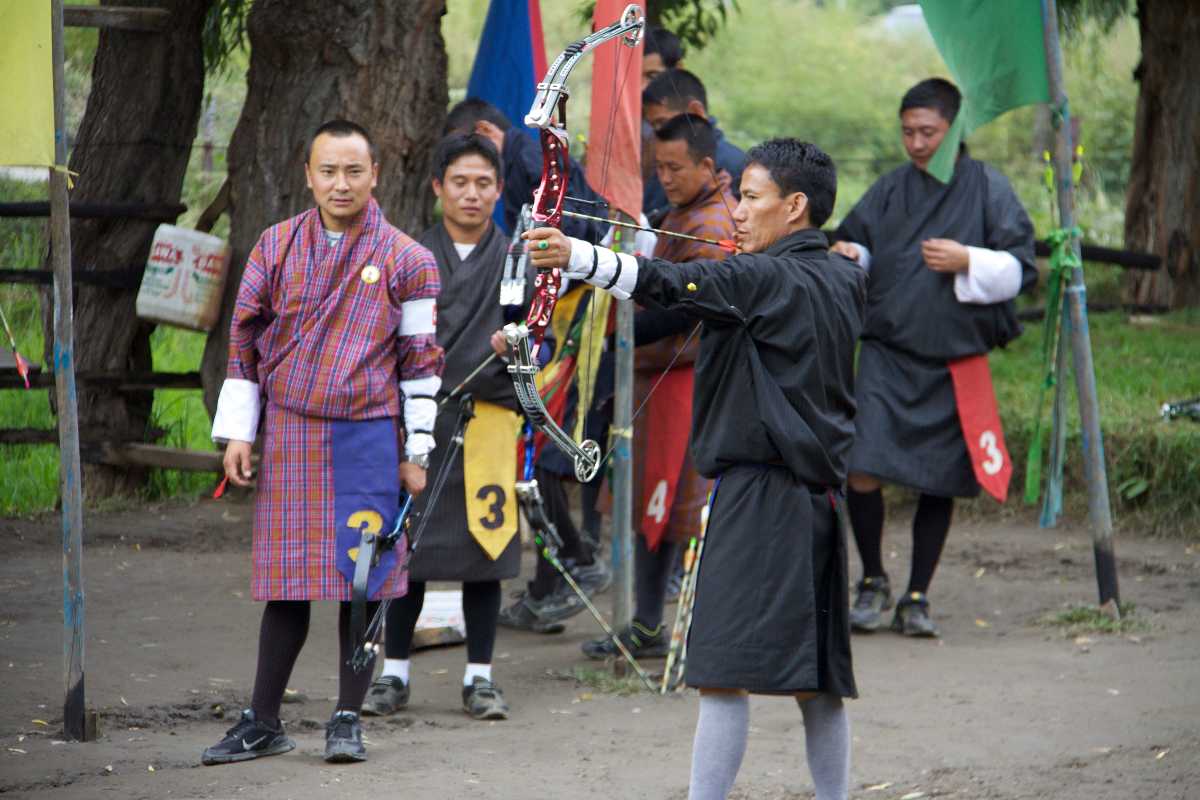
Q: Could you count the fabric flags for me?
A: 4